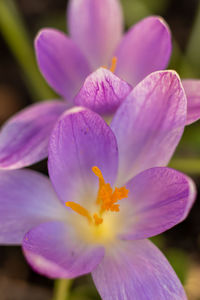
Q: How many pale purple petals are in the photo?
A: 12